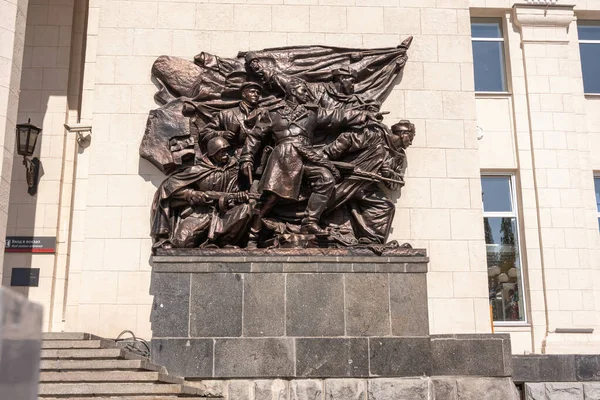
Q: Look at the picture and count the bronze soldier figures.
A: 5